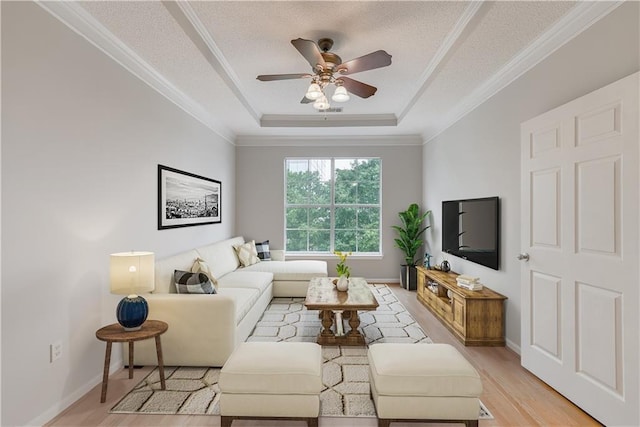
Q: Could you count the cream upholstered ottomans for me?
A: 2